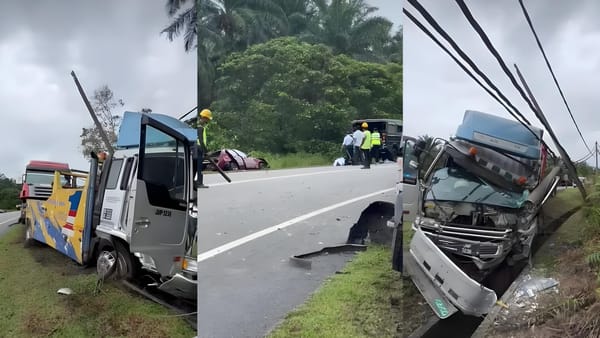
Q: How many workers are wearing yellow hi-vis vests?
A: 3